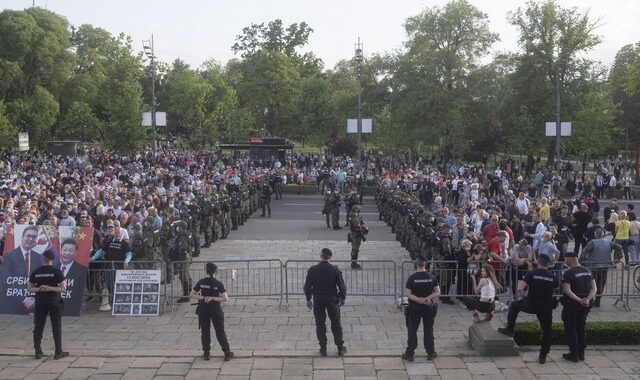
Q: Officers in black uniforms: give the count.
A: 6